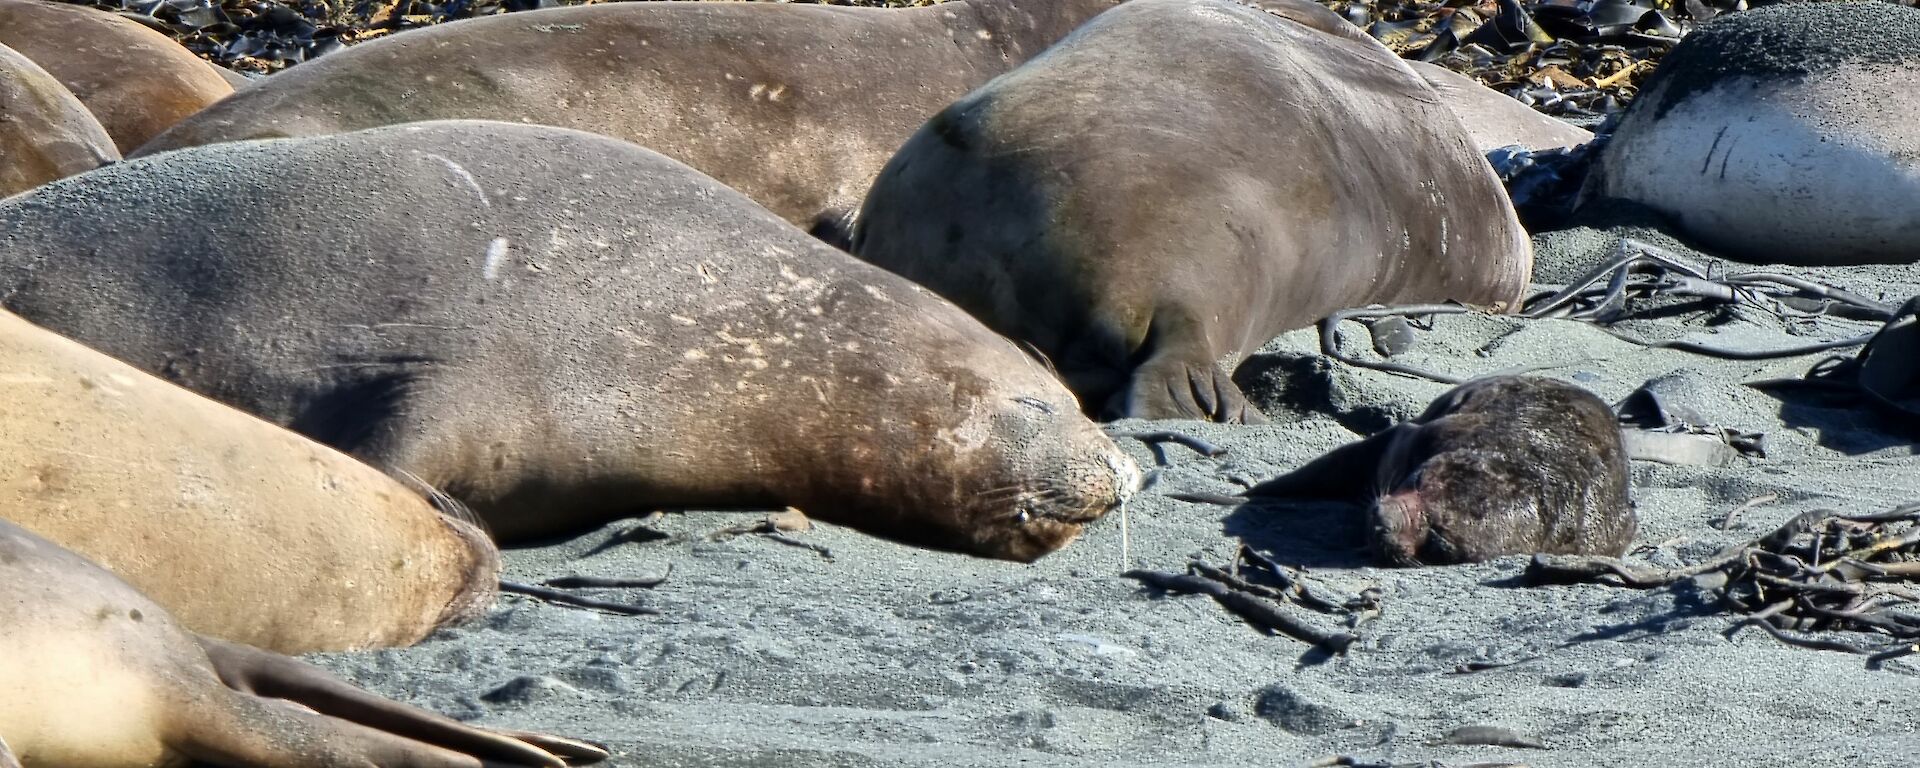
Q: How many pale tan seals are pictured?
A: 2